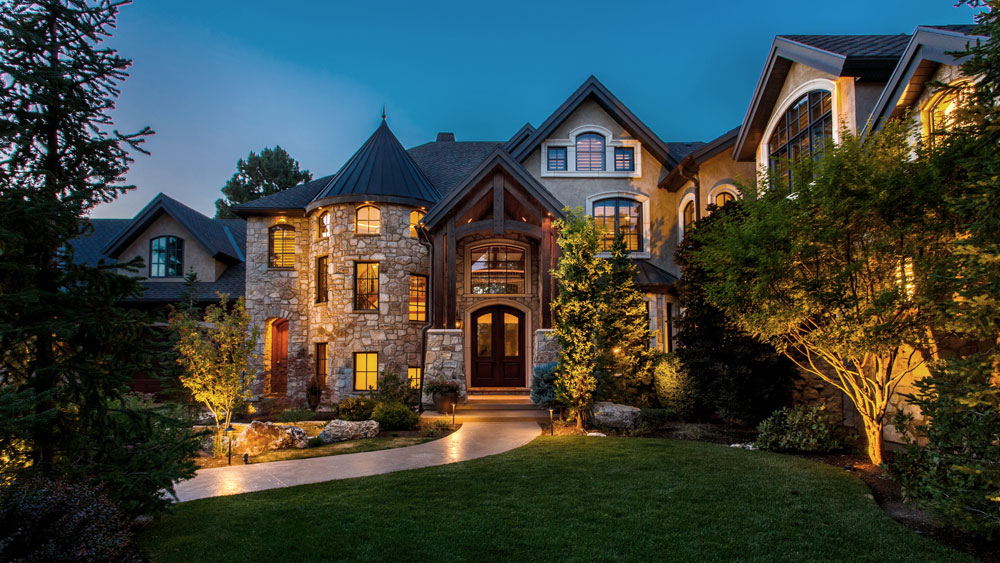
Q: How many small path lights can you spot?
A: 3